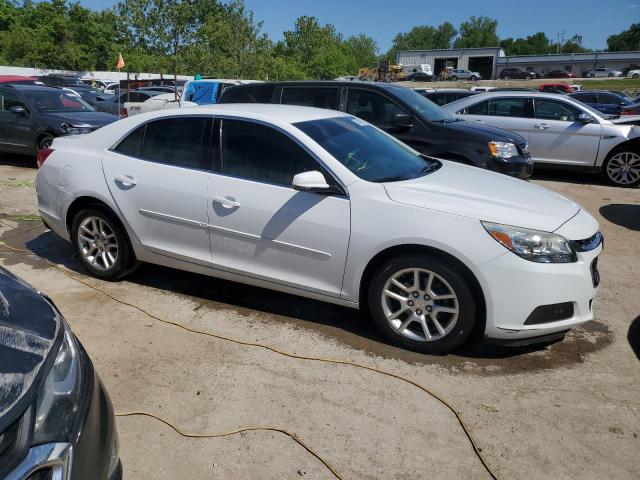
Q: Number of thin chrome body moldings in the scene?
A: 2